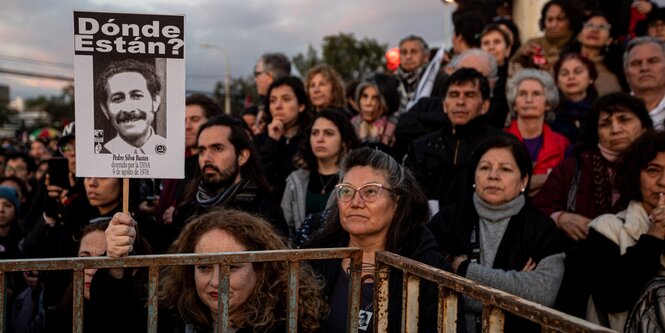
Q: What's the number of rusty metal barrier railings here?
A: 2